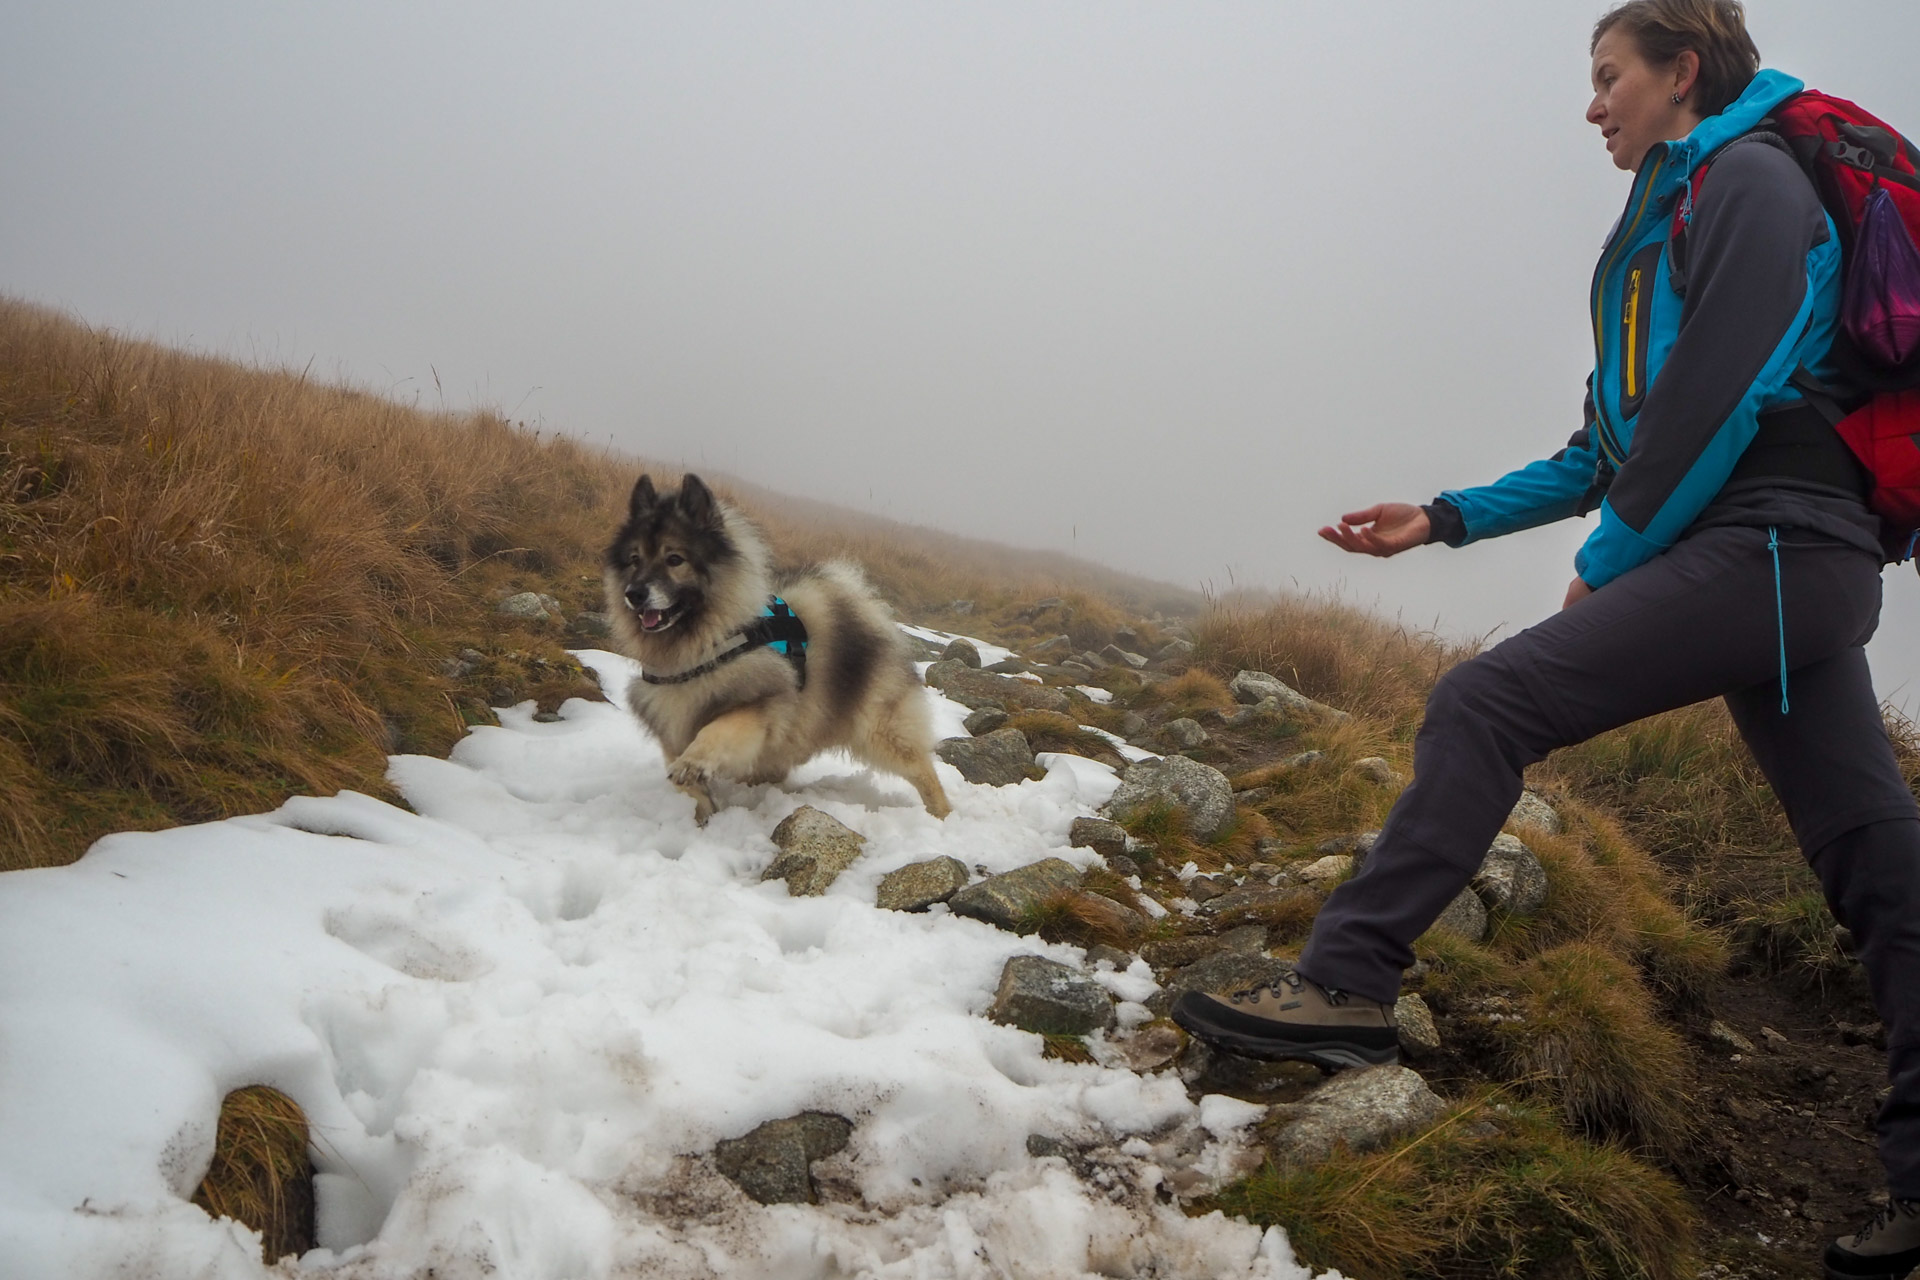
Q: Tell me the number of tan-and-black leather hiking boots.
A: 2